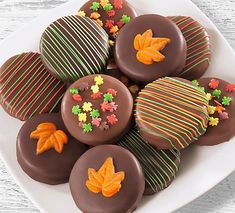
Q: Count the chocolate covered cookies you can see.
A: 11